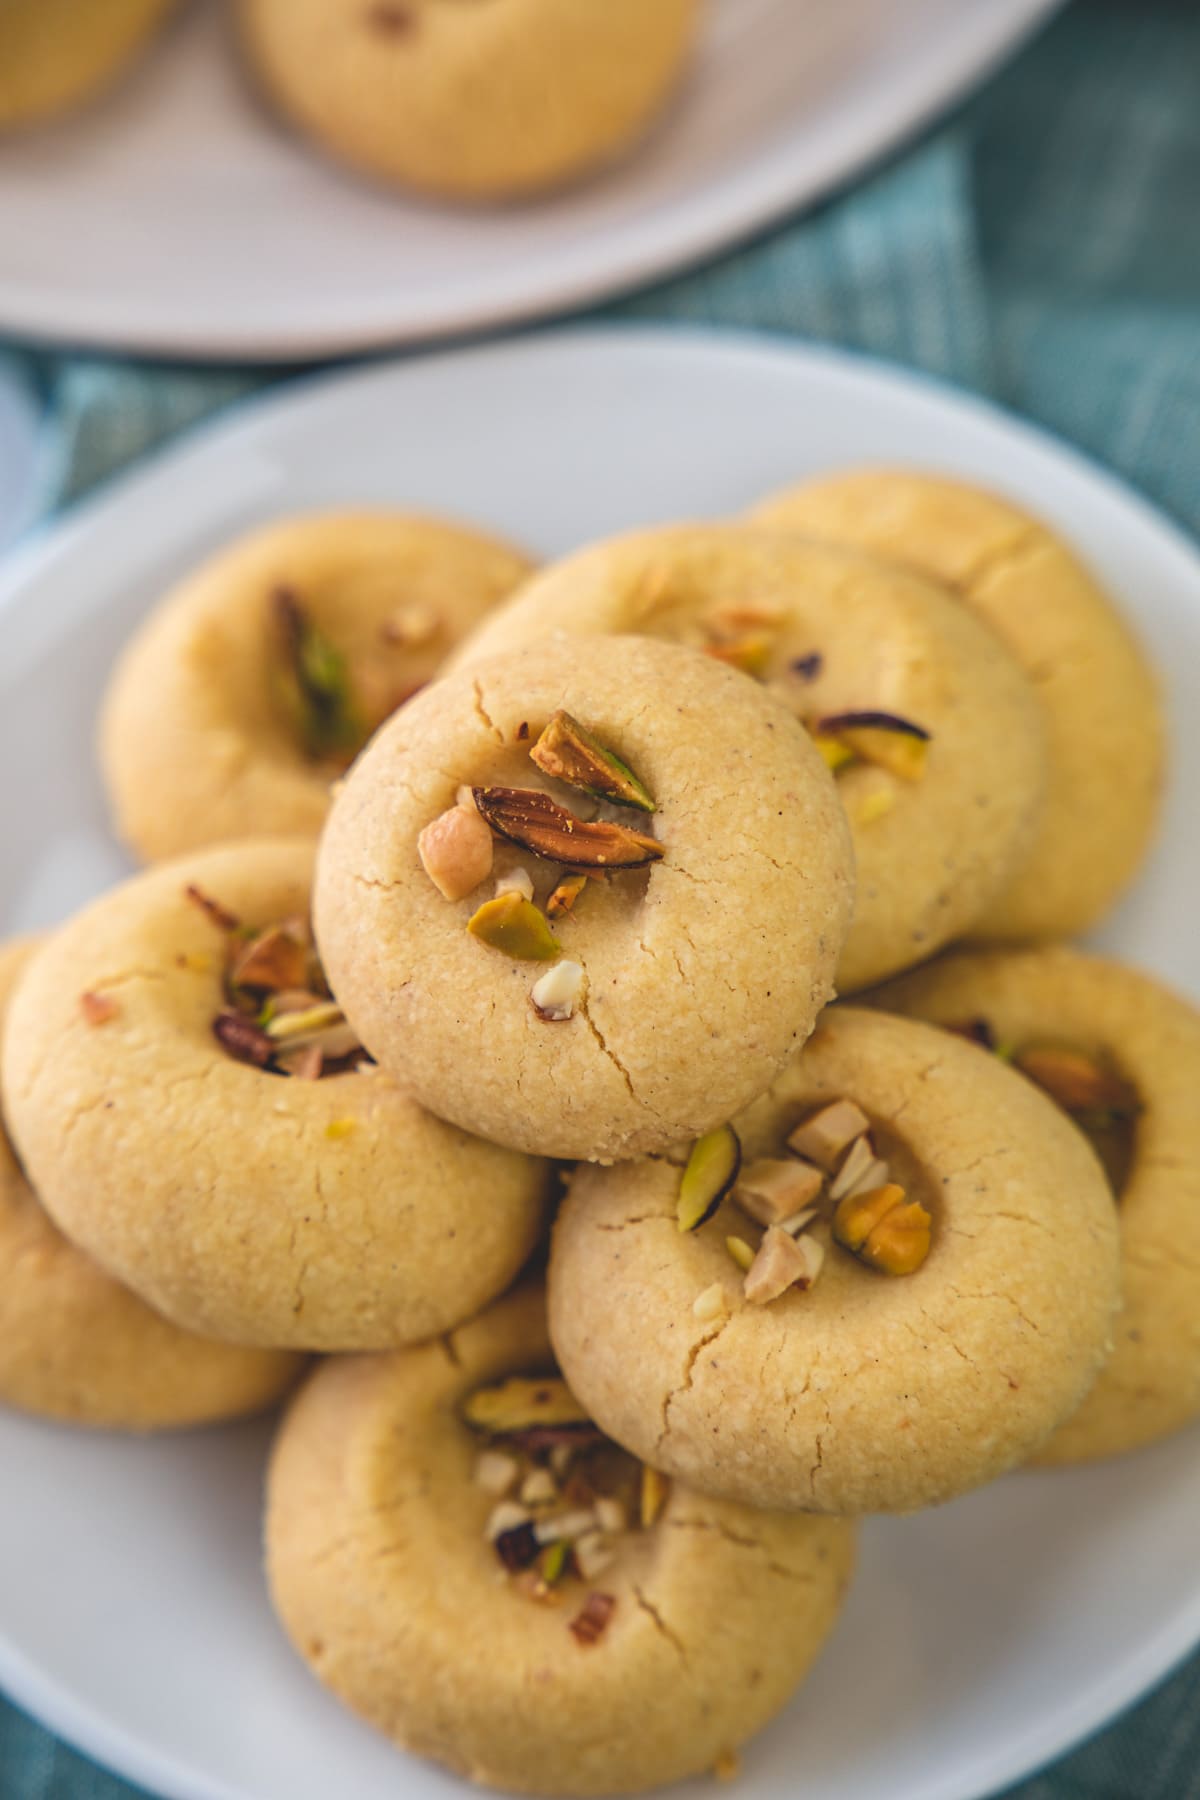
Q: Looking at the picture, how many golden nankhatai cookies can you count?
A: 11